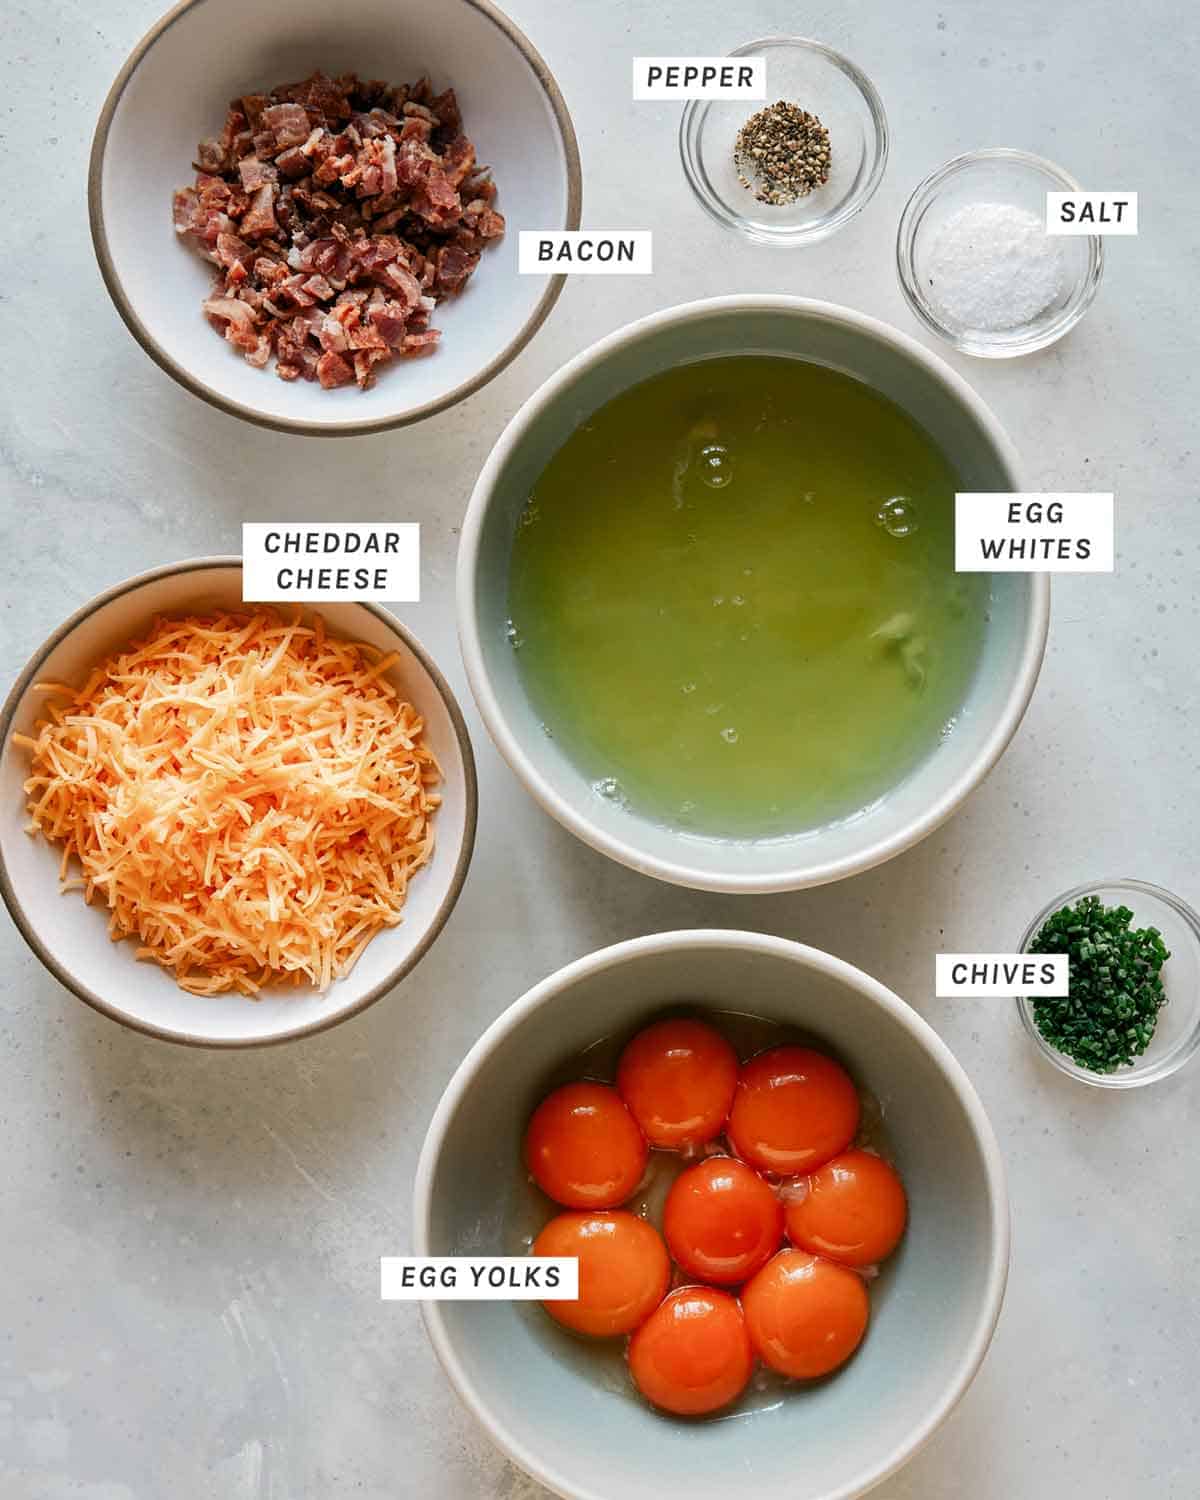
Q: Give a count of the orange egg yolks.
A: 8